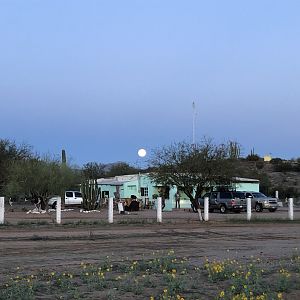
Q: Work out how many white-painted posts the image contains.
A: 7